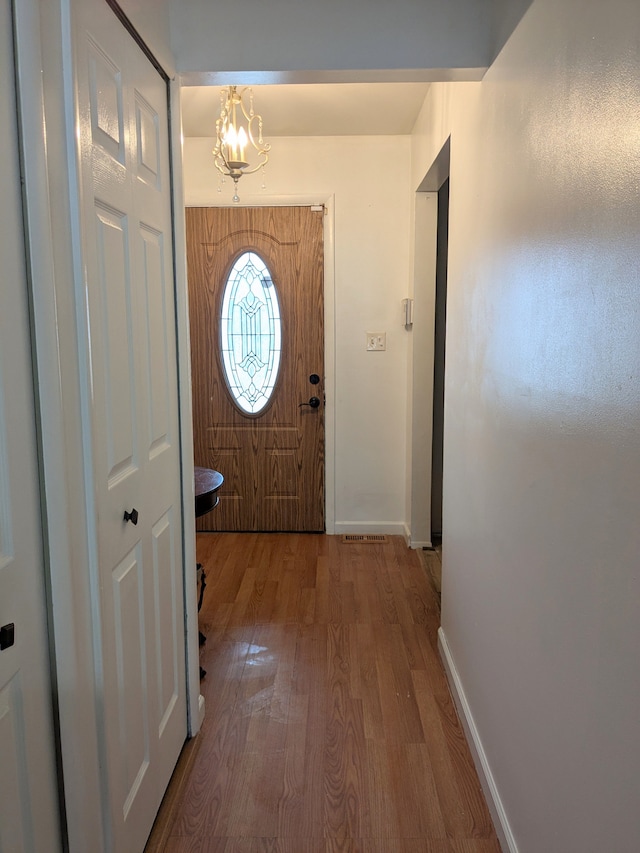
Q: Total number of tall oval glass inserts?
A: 1